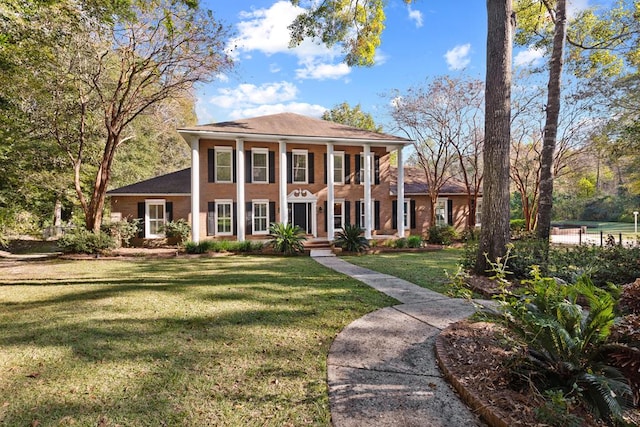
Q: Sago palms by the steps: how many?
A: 2